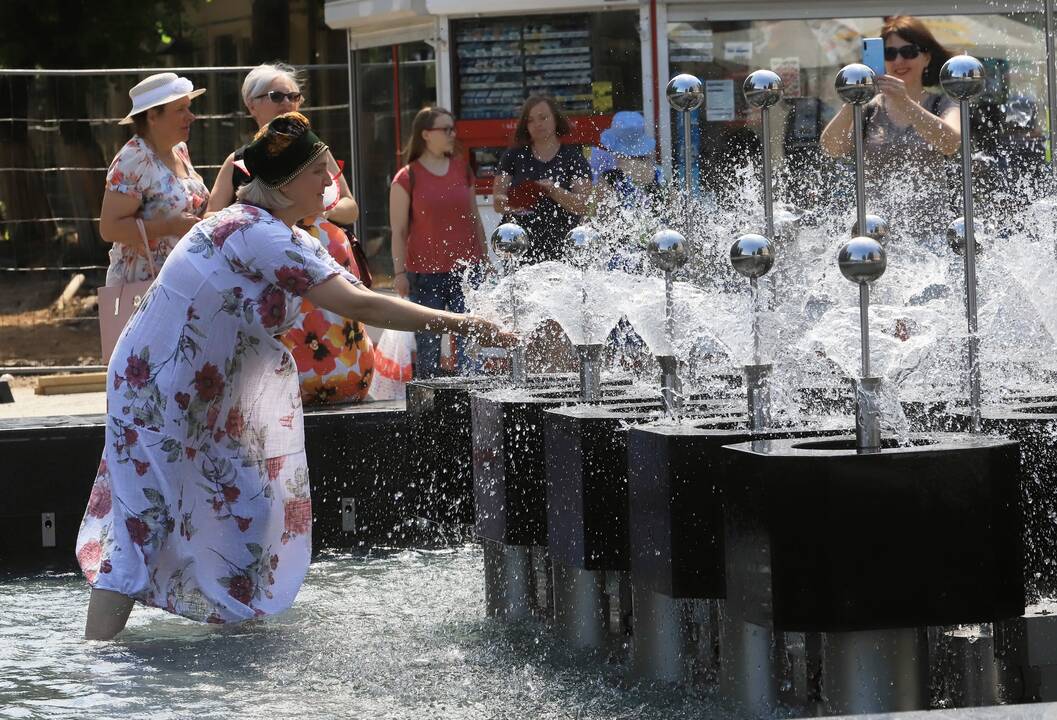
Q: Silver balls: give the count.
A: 11